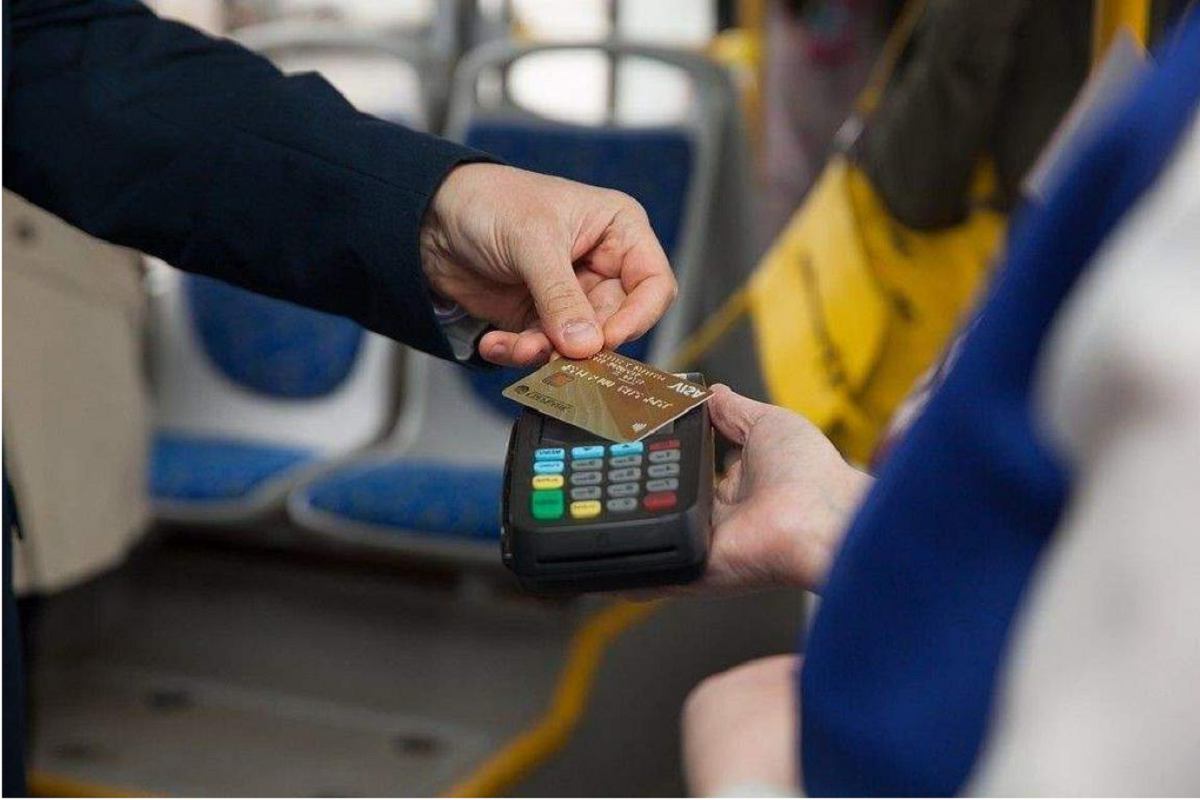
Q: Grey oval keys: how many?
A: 10